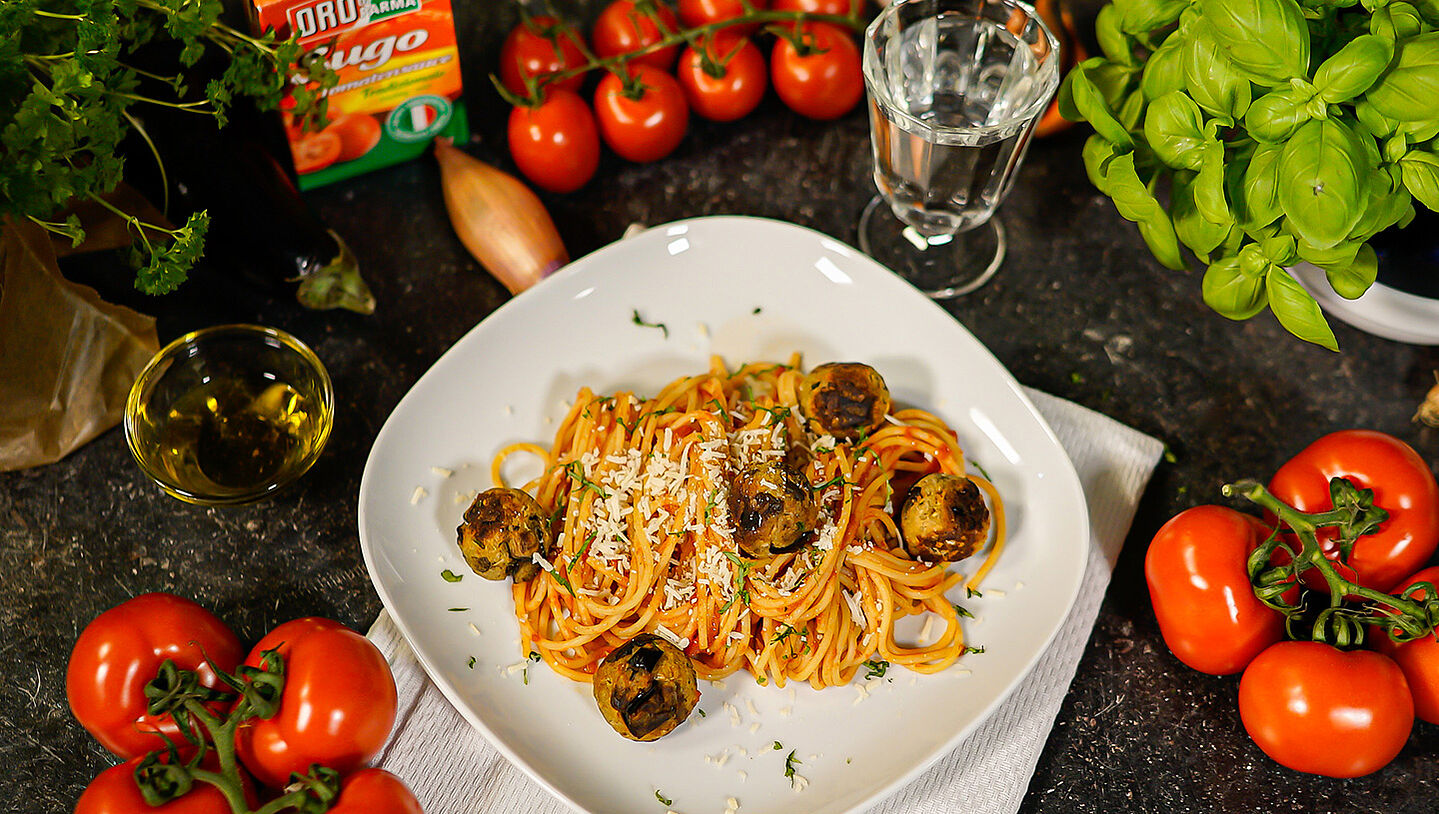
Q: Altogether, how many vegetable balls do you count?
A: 5